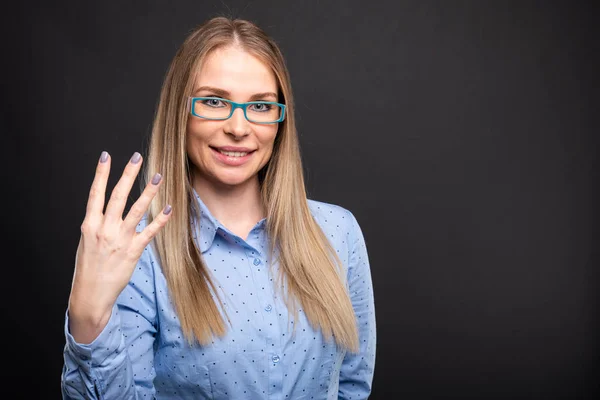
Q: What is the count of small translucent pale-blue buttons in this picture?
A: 3